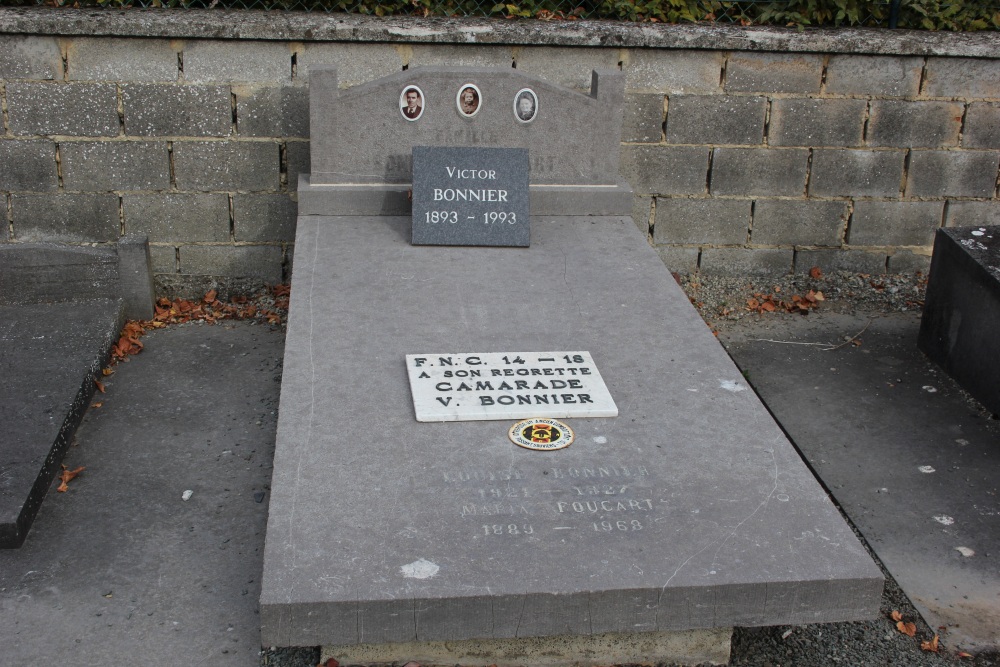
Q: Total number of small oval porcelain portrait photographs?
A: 3